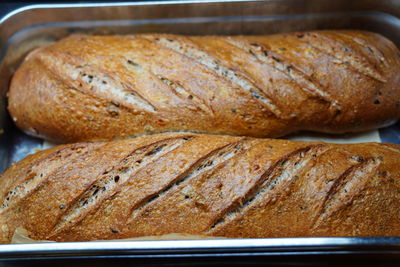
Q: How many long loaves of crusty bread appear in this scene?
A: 2